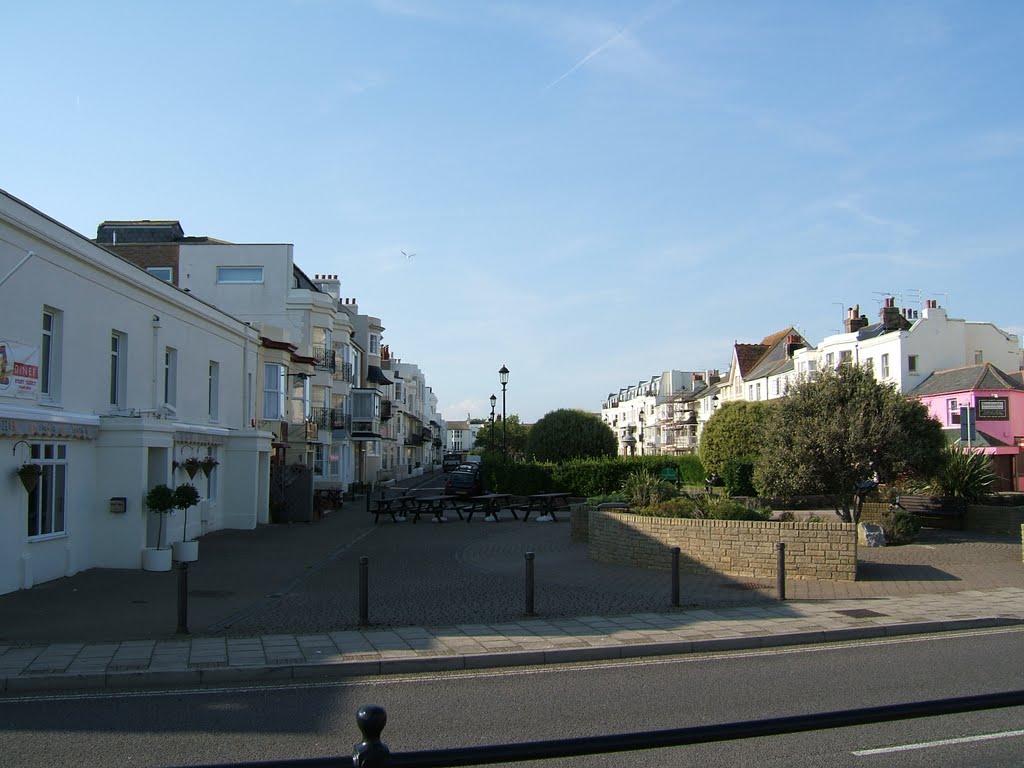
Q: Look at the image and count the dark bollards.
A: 5